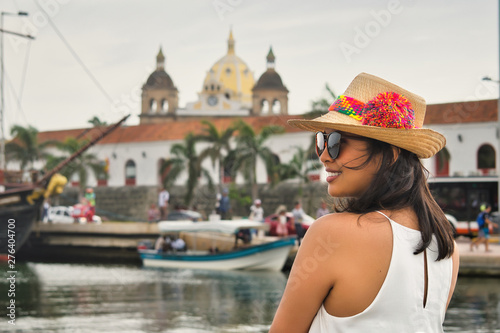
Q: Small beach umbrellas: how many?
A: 0